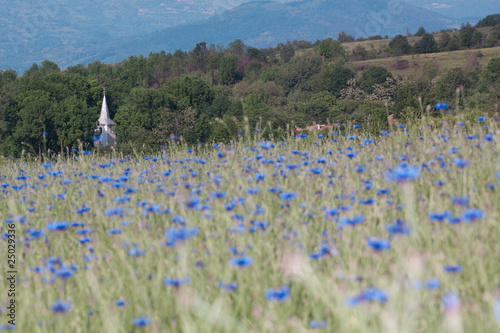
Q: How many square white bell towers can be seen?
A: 1